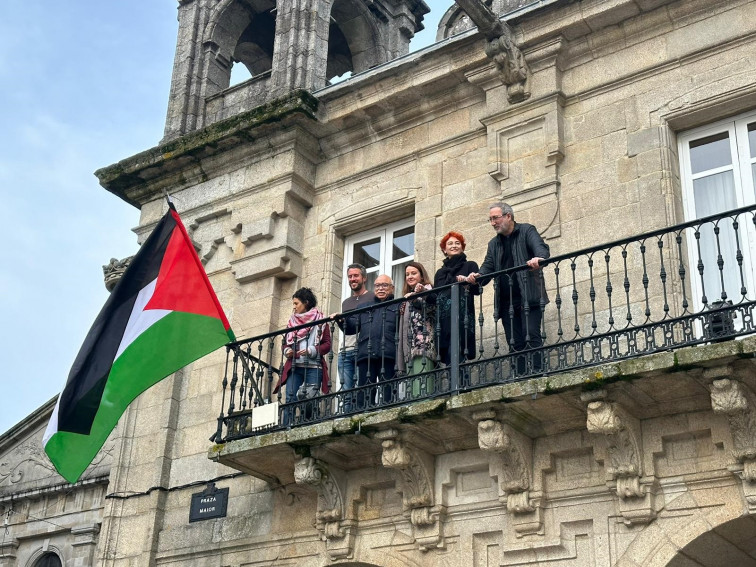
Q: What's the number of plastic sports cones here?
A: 0